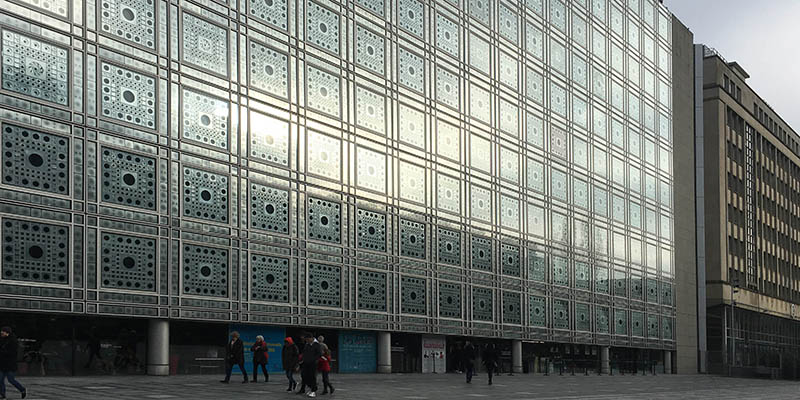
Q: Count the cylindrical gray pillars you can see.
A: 5